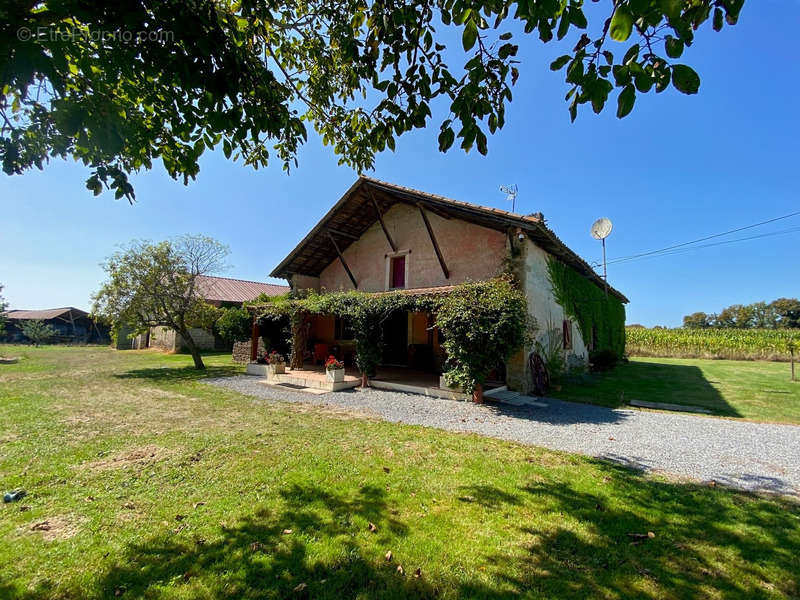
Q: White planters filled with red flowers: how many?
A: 2